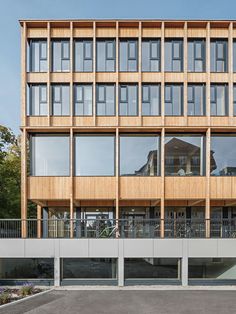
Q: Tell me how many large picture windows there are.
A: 5